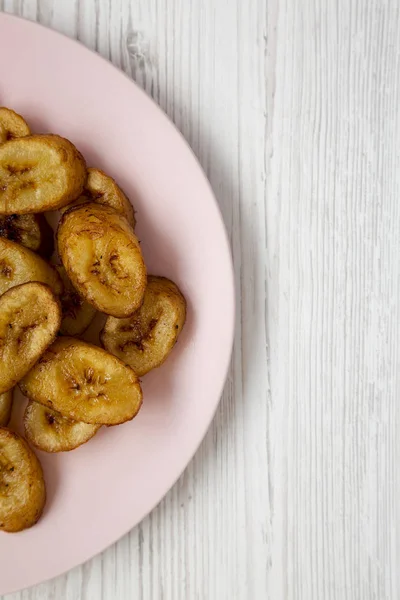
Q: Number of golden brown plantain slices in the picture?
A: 13